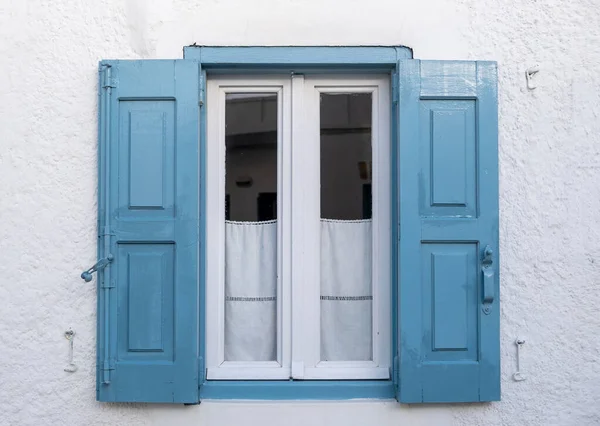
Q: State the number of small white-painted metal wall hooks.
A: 3